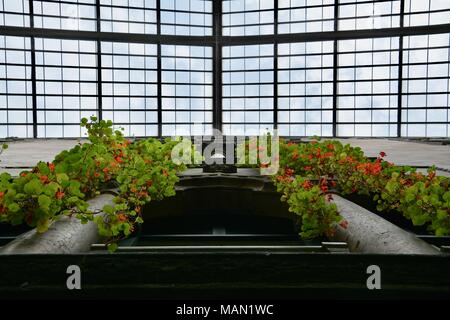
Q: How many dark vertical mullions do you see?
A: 7